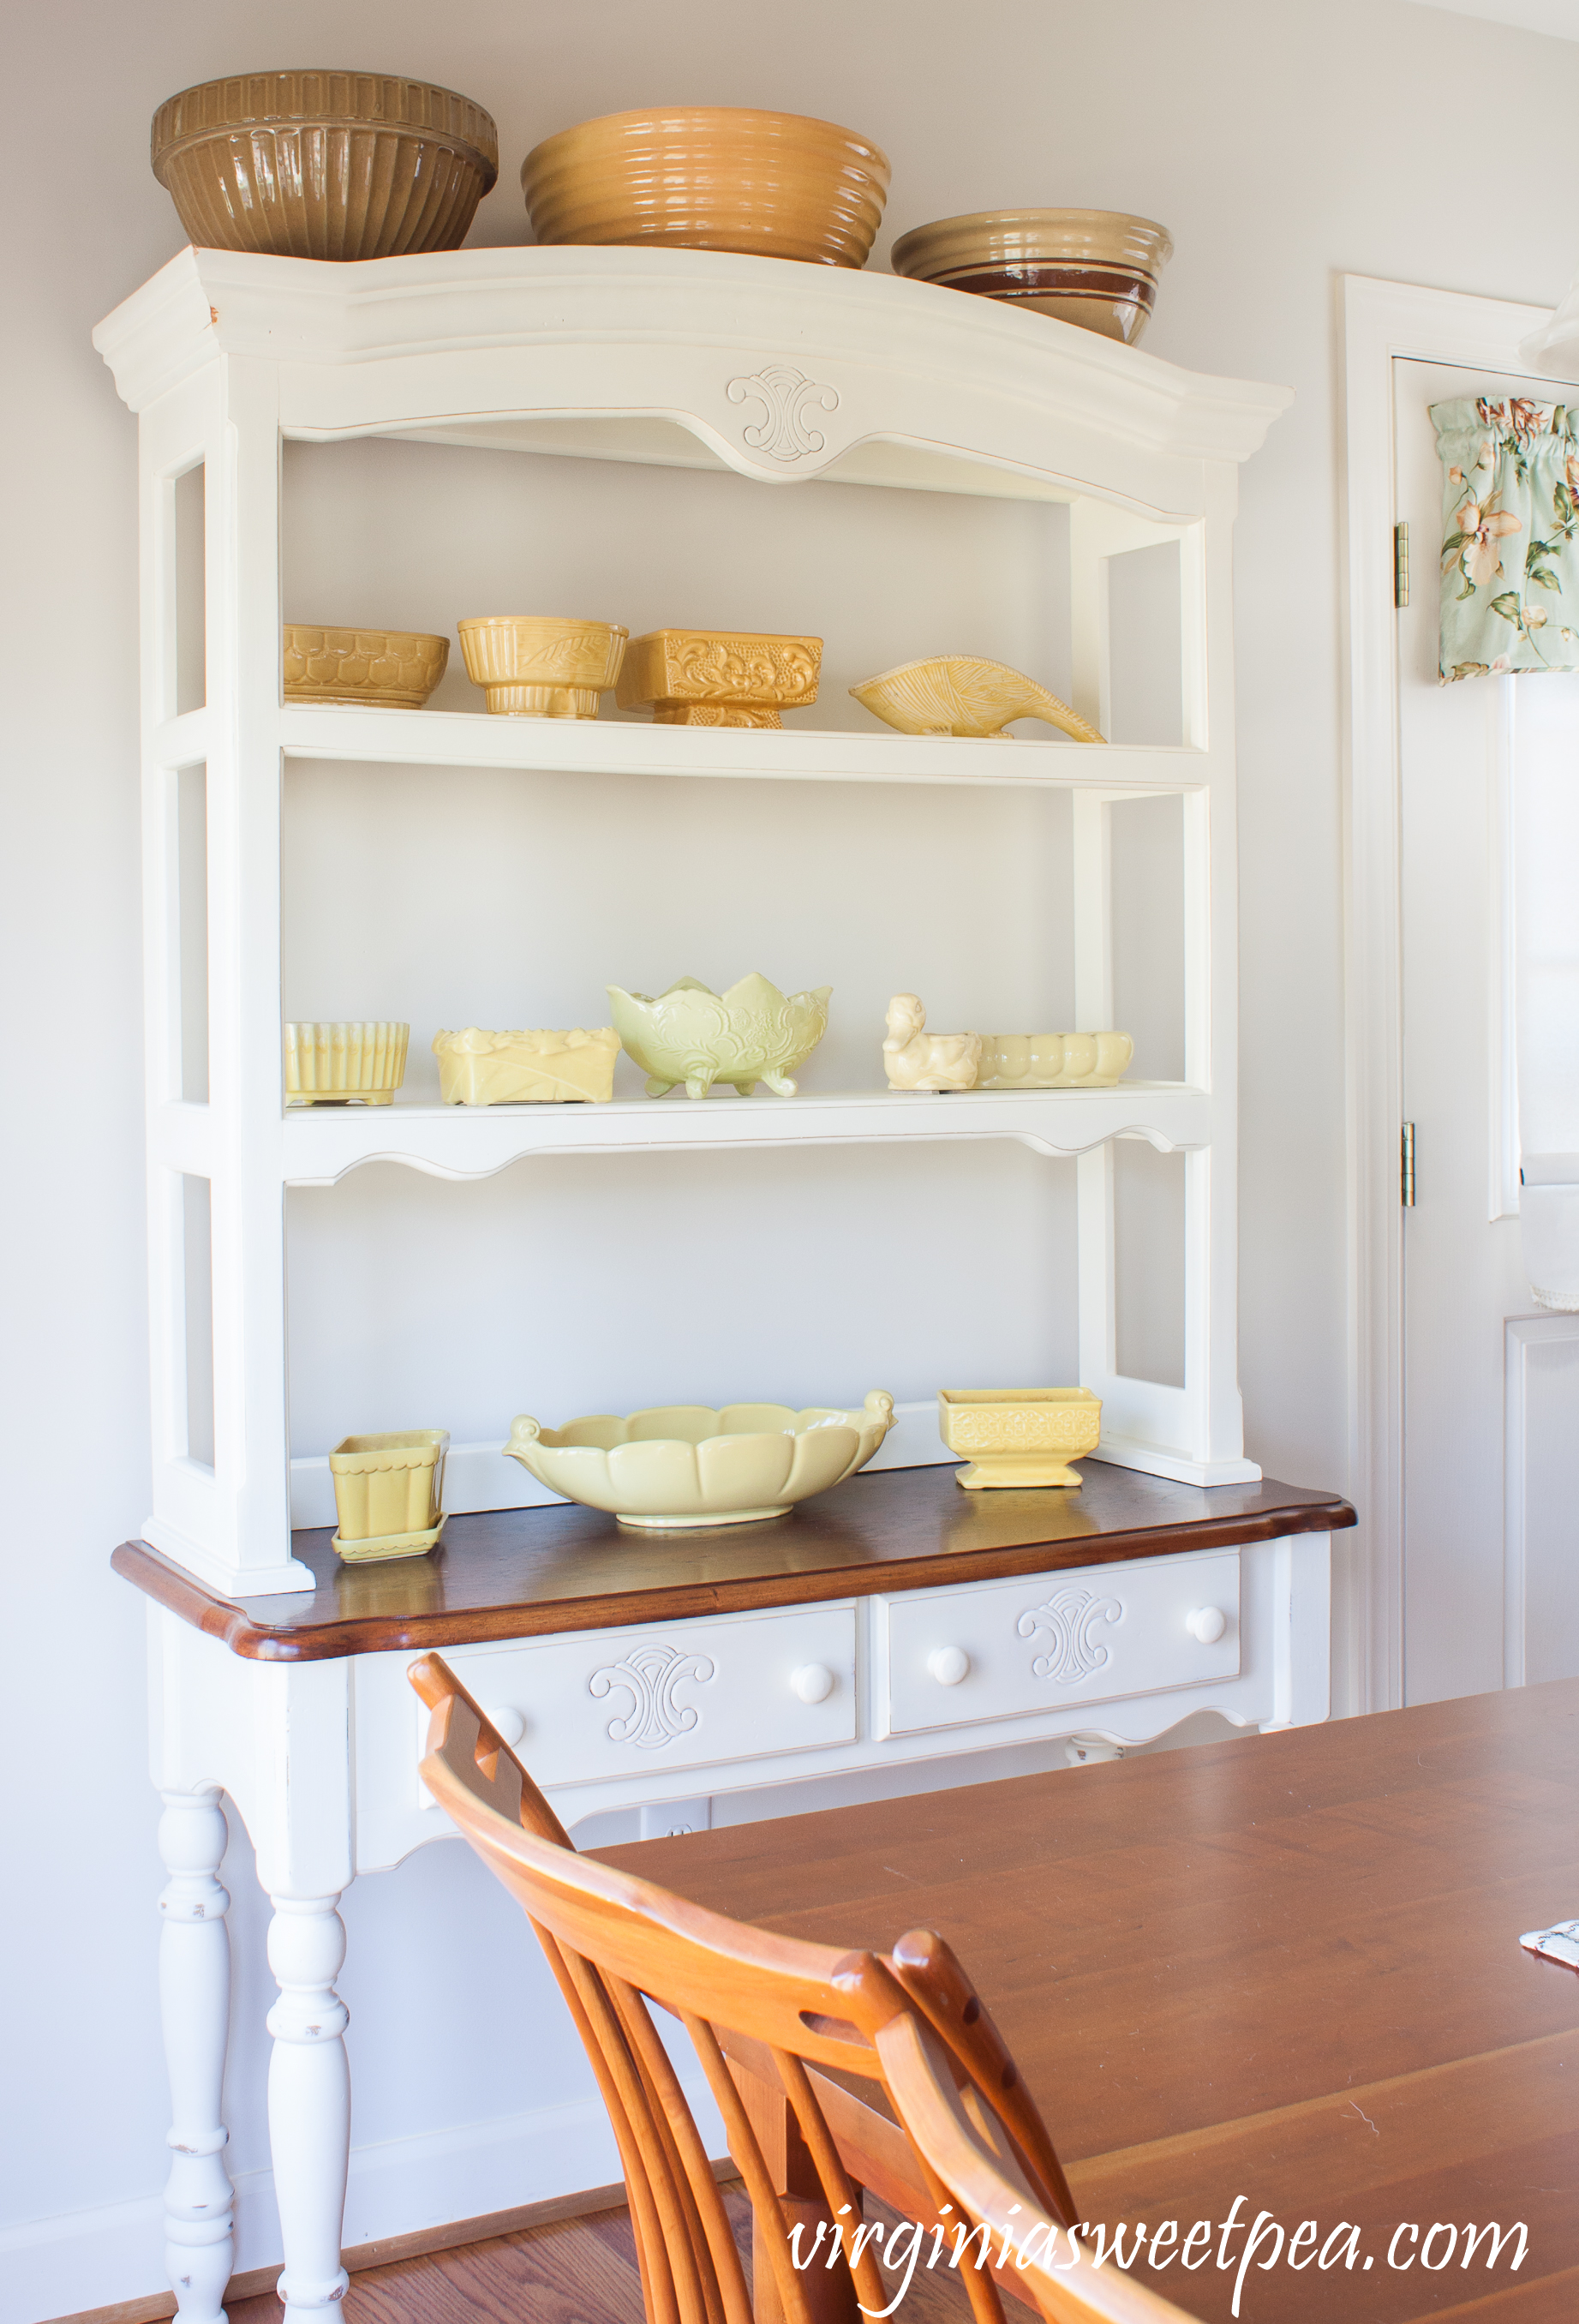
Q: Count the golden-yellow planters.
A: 4